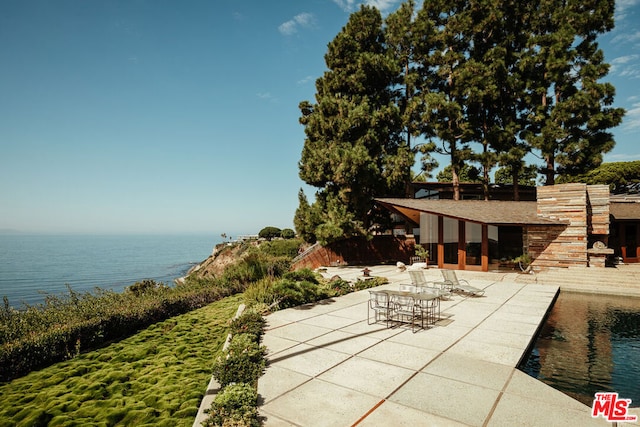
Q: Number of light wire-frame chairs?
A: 4